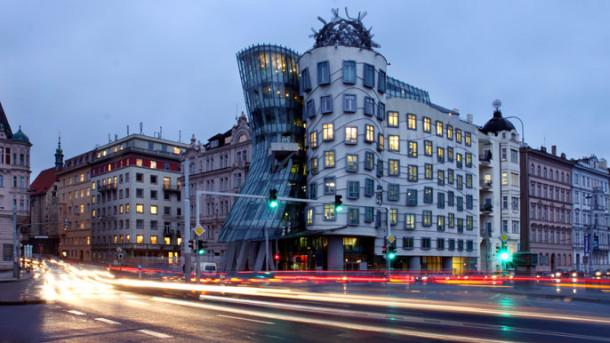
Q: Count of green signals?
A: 5